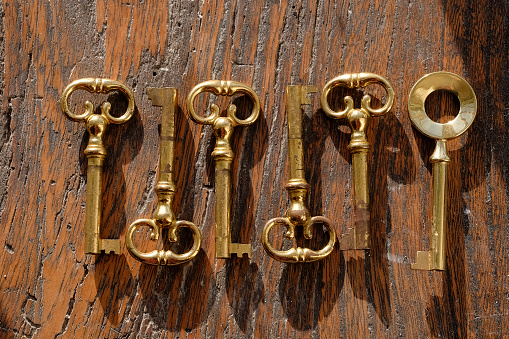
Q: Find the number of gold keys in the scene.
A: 6